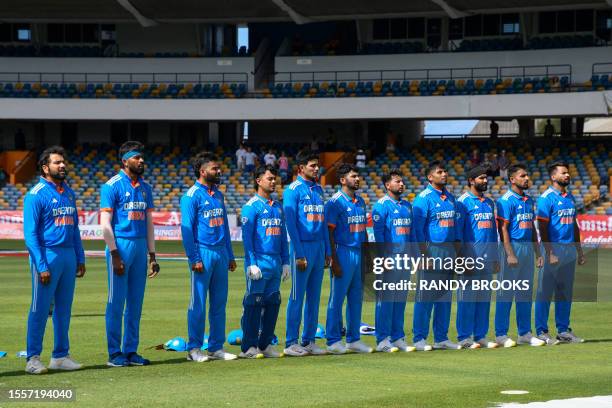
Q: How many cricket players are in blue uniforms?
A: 11